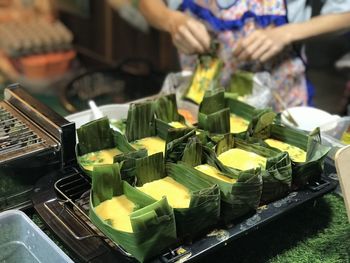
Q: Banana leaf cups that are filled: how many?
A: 9